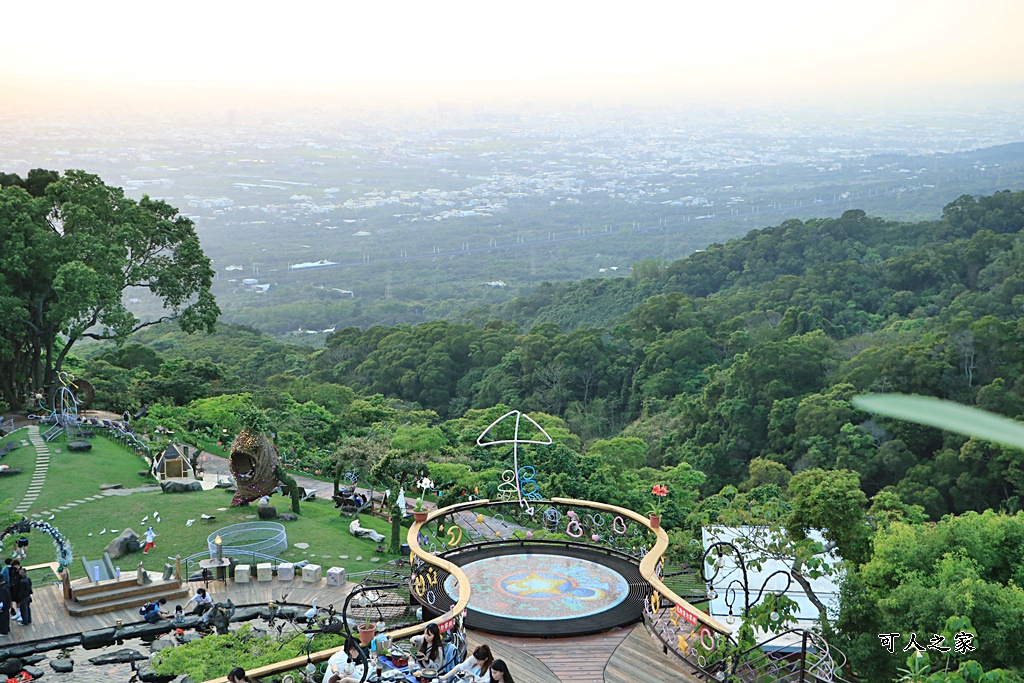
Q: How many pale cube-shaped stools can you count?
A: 5